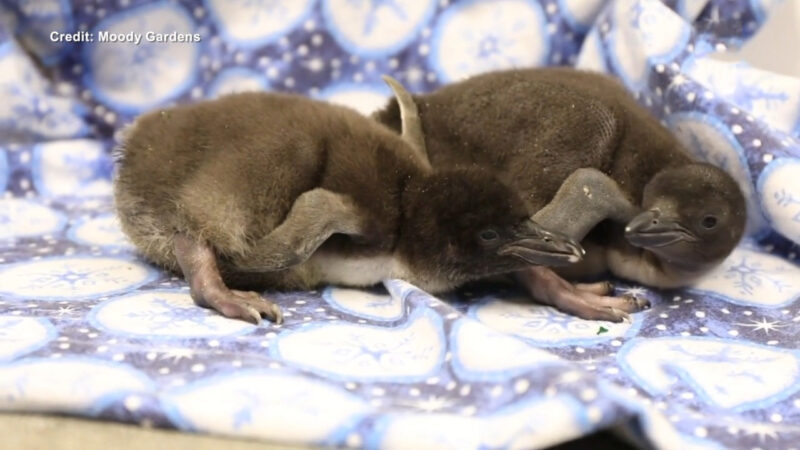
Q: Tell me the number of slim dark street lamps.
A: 0